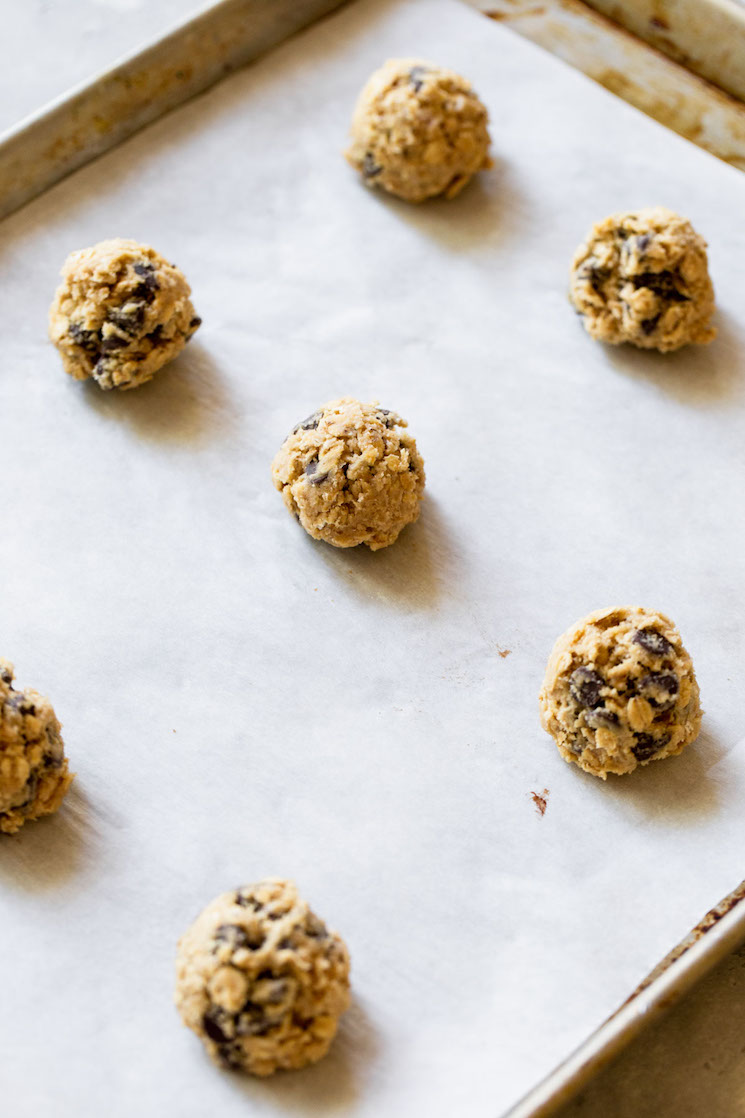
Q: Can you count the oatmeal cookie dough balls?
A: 7